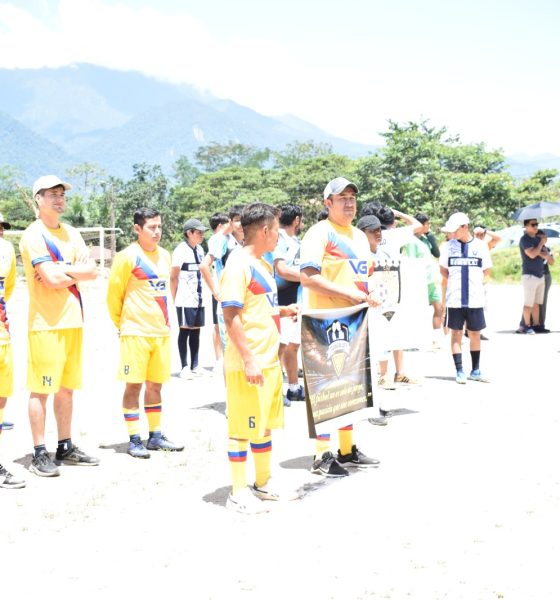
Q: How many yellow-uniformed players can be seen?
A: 5